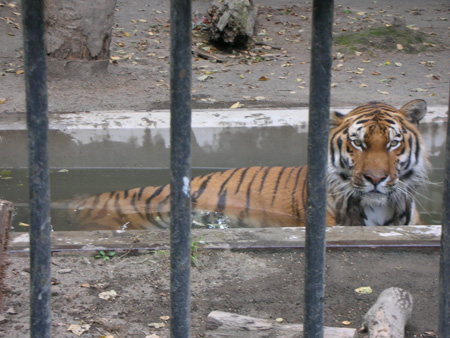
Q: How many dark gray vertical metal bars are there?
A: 4